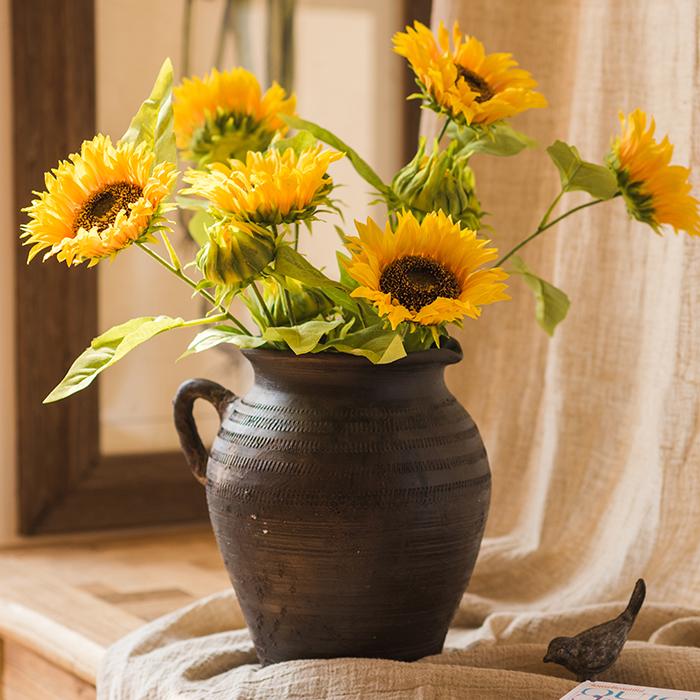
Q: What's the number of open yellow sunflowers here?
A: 6